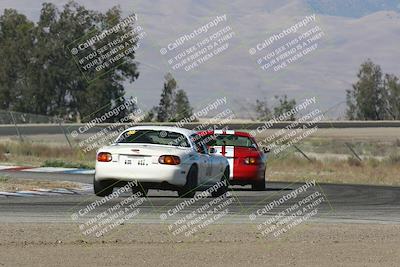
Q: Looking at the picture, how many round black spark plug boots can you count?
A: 0